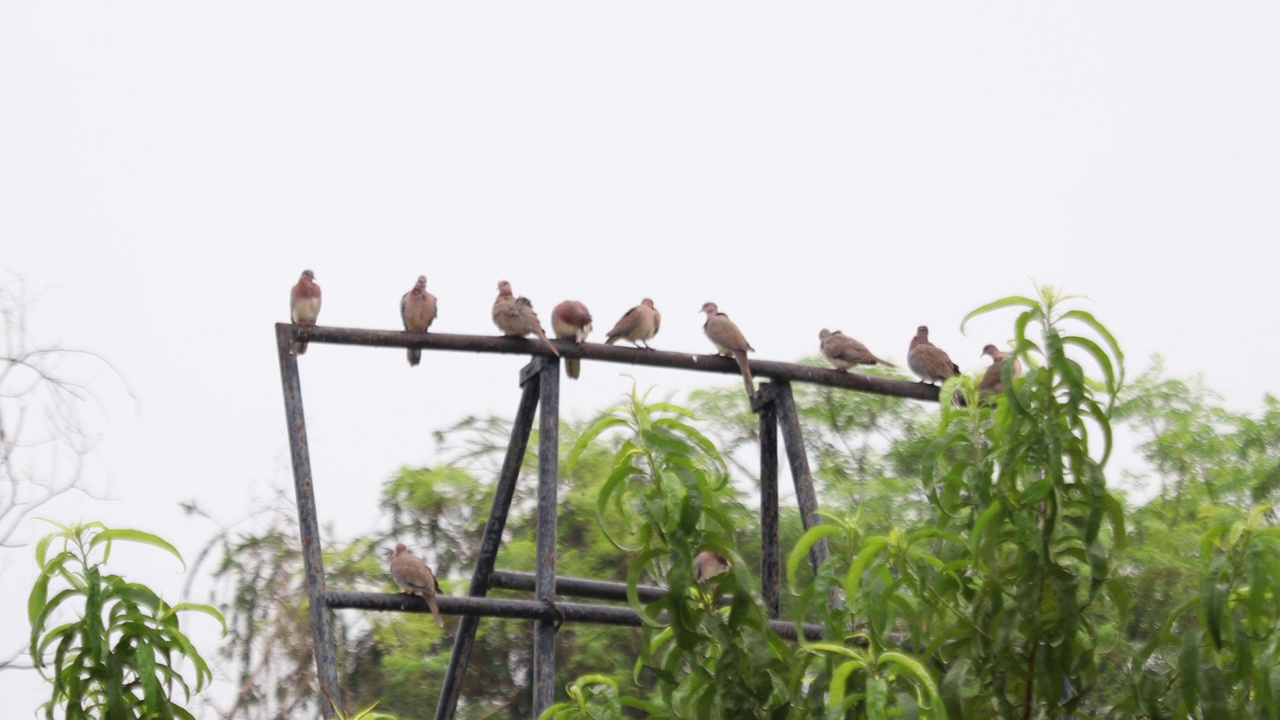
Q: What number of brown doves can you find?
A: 11